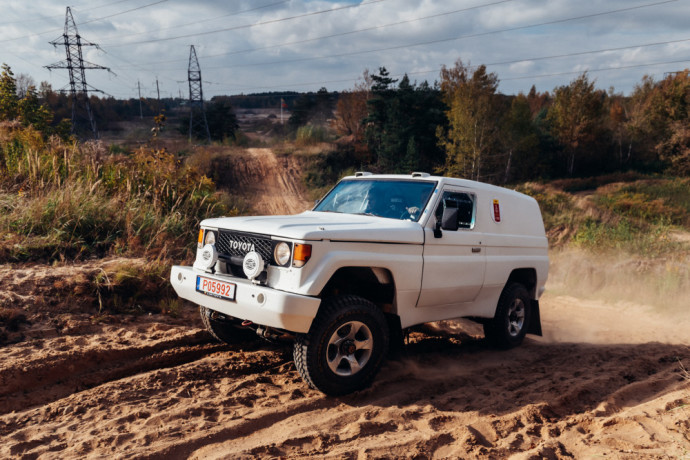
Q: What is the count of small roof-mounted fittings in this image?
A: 2